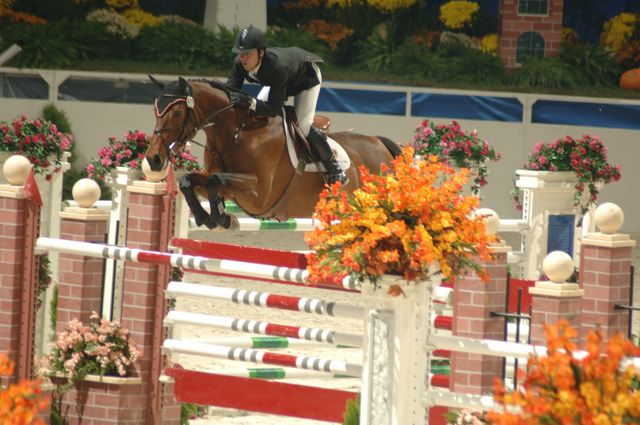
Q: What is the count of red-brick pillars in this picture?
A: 6